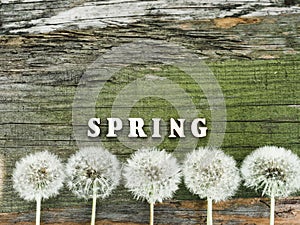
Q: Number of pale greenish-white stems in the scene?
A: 5